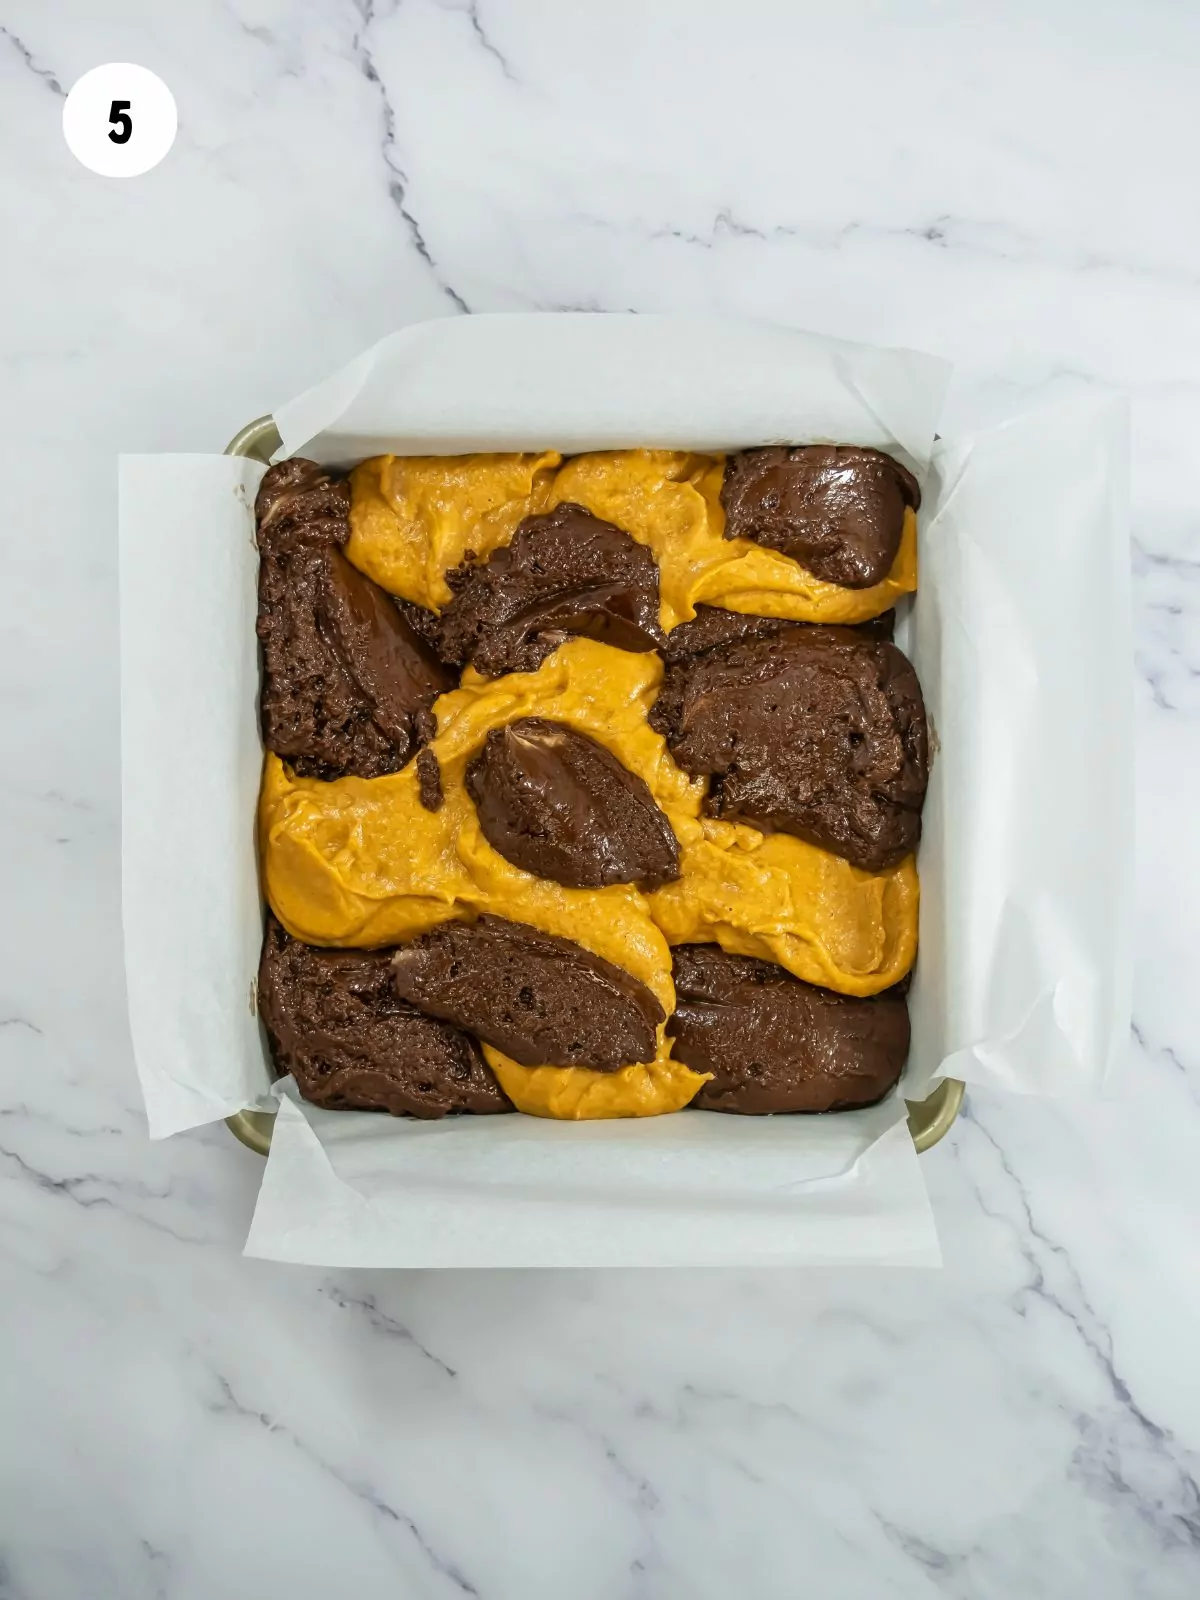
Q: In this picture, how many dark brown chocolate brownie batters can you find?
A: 8